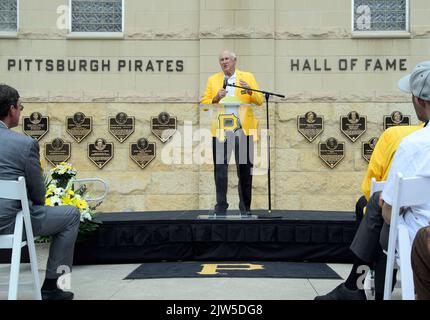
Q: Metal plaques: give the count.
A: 12